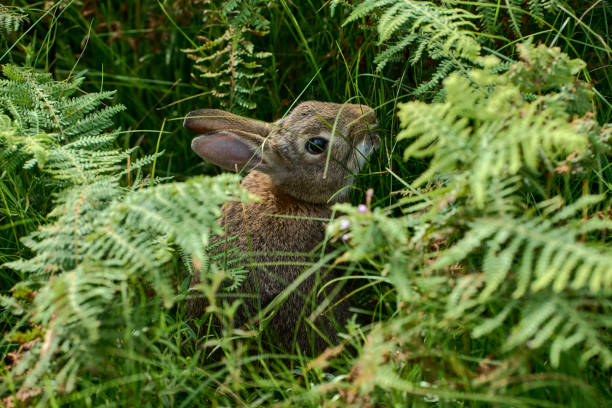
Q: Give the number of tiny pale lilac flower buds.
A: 3